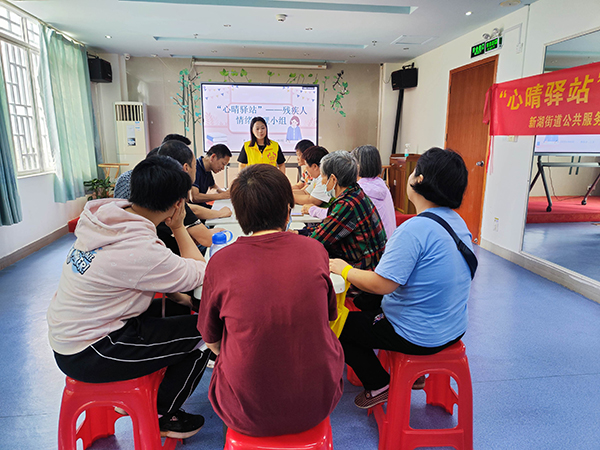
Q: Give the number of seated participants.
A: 11